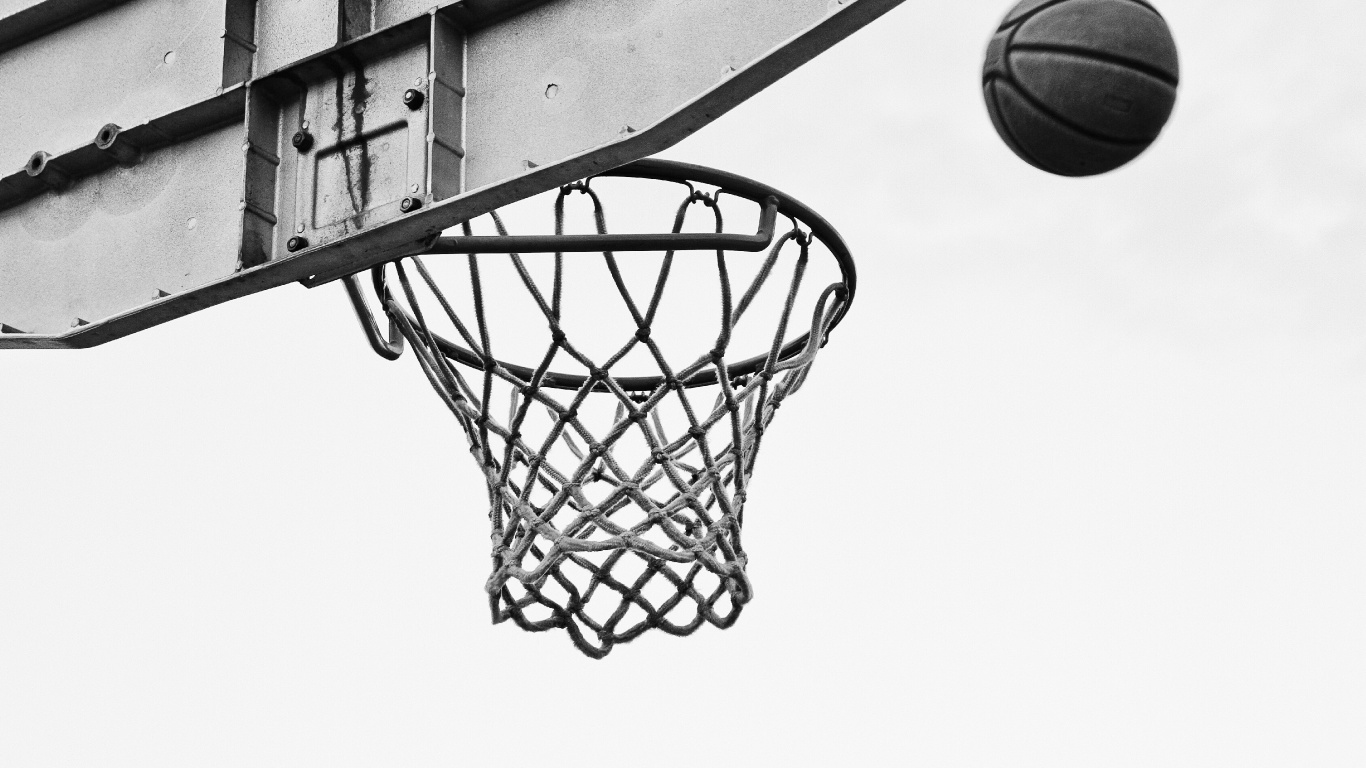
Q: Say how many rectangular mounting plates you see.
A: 1